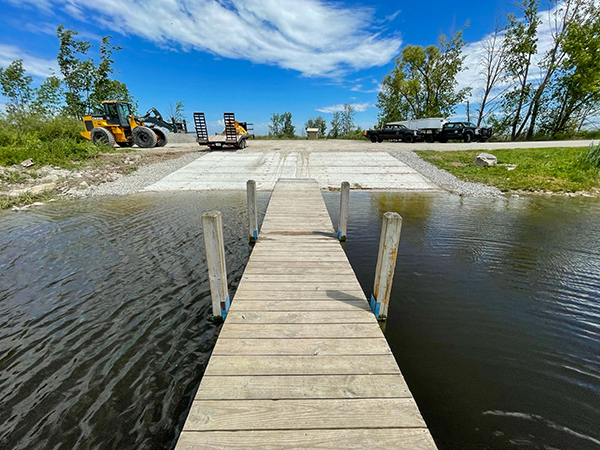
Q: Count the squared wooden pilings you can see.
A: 4